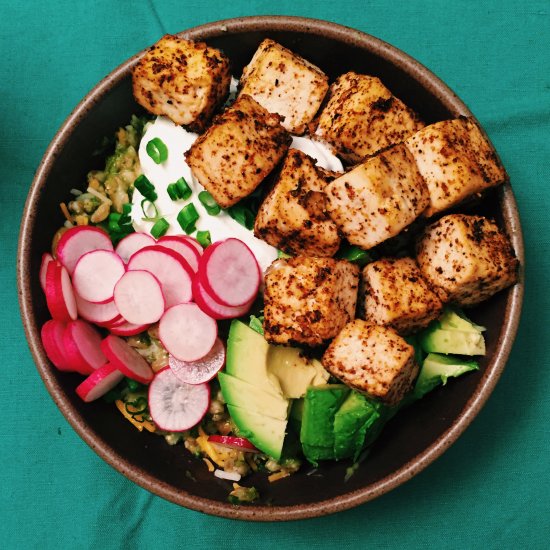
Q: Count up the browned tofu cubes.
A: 11